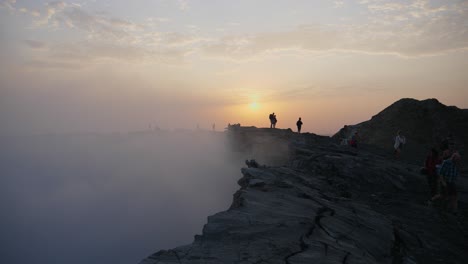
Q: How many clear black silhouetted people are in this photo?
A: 3